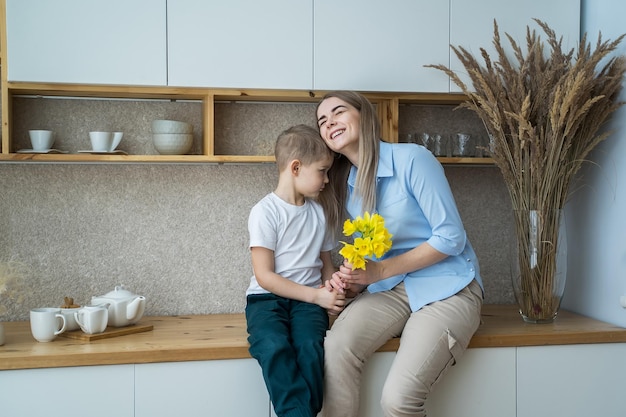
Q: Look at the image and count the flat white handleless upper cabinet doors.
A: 4